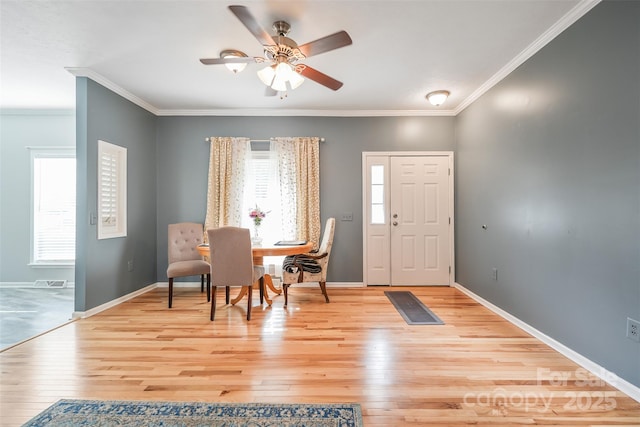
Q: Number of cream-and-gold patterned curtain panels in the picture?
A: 2